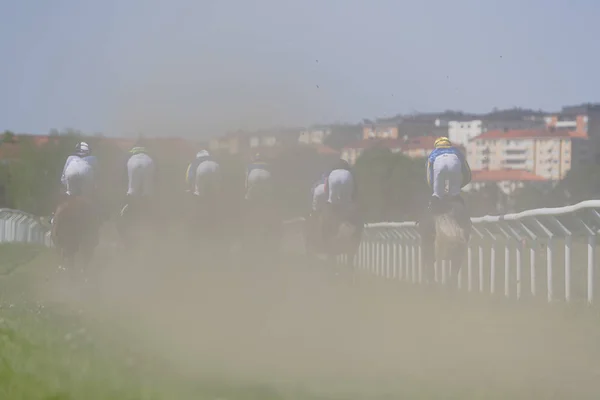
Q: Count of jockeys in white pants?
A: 7